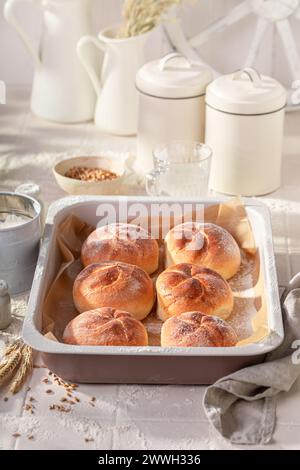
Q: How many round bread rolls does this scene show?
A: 6